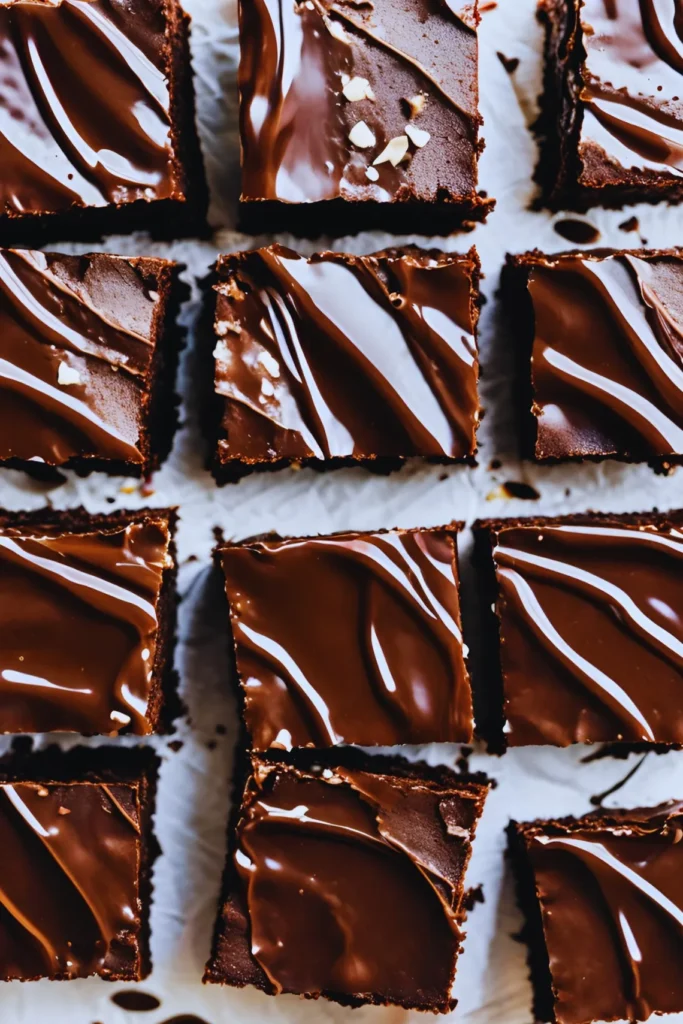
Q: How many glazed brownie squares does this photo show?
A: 12